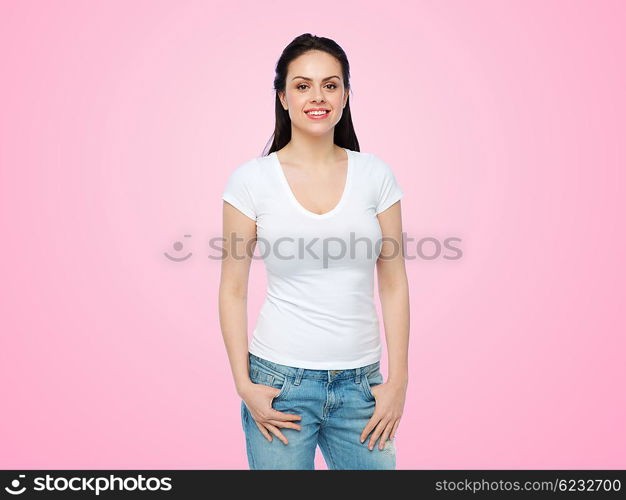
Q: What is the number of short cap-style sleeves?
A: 2